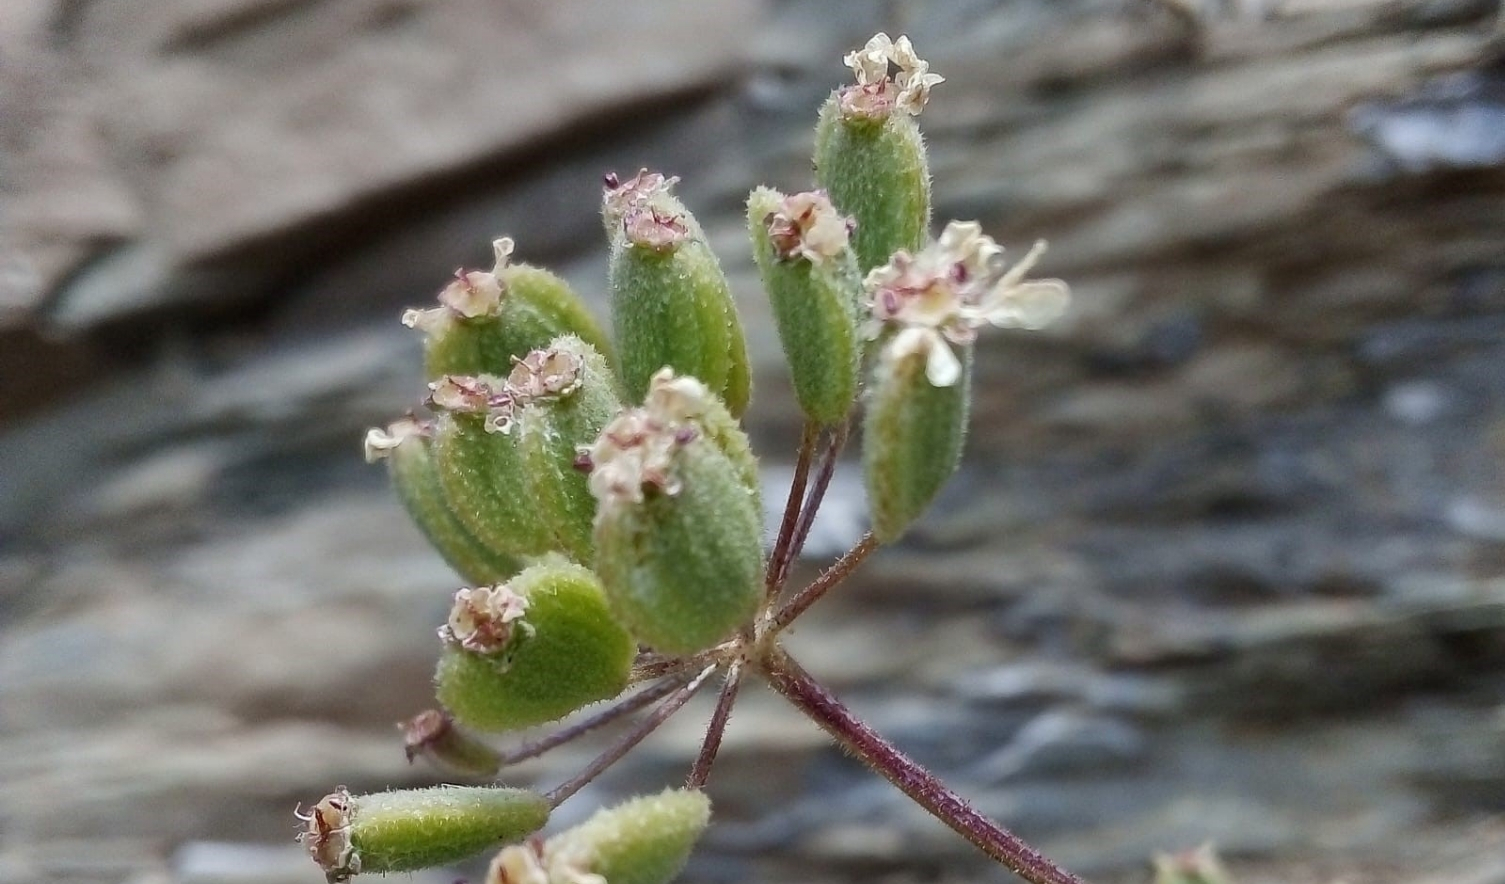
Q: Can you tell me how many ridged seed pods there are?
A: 13